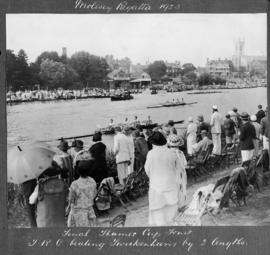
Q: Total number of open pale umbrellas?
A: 1